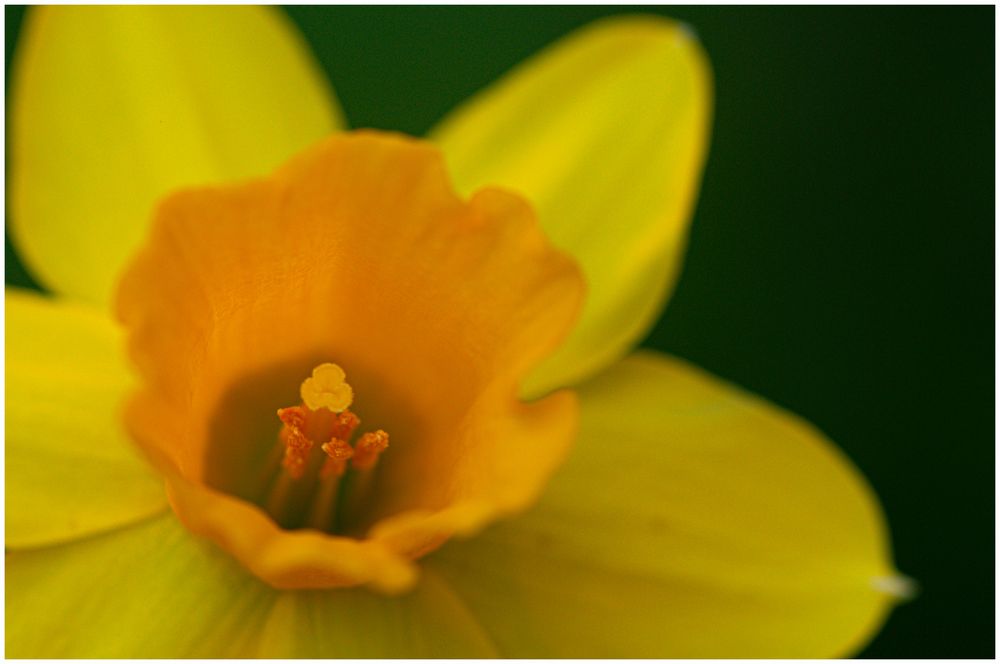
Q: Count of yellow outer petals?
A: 6